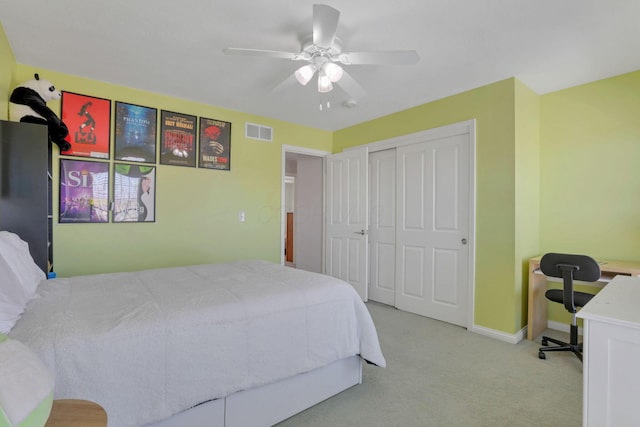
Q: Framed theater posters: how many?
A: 6